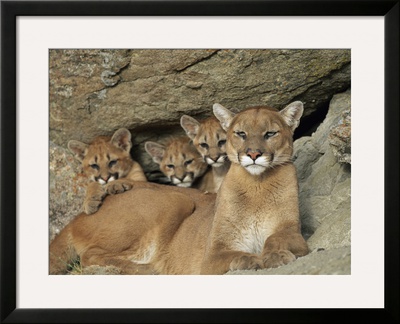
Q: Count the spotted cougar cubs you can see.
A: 3